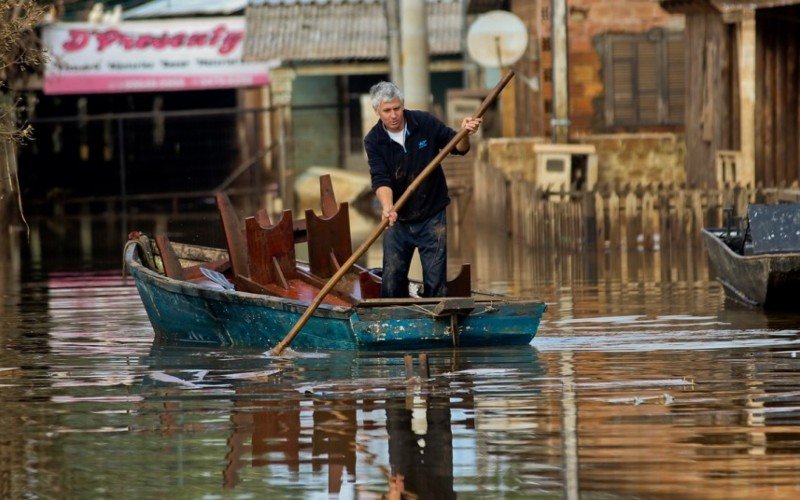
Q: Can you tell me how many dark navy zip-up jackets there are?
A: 1